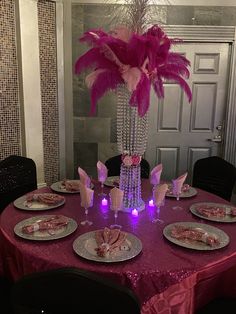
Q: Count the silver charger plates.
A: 8